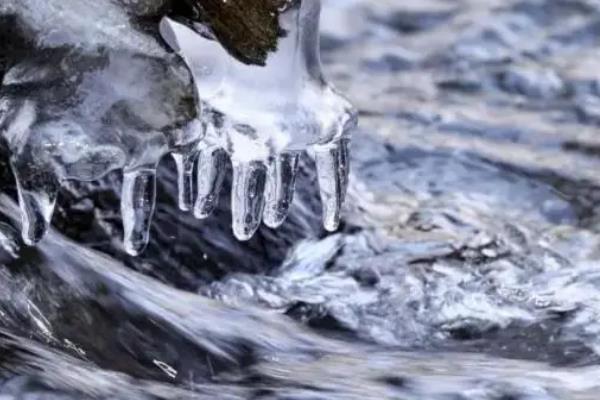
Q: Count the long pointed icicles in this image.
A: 7